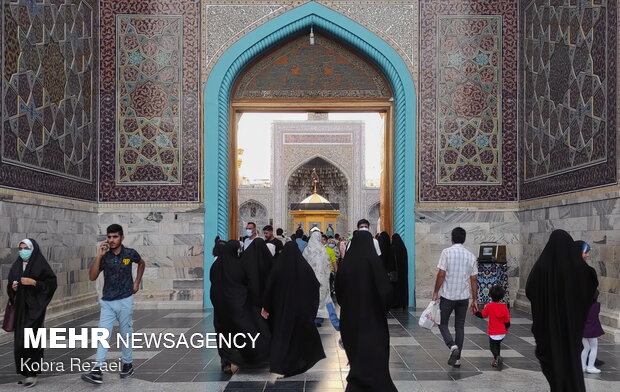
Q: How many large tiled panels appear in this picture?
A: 4